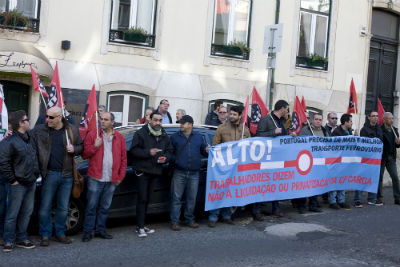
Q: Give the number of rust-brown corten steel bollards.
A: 0